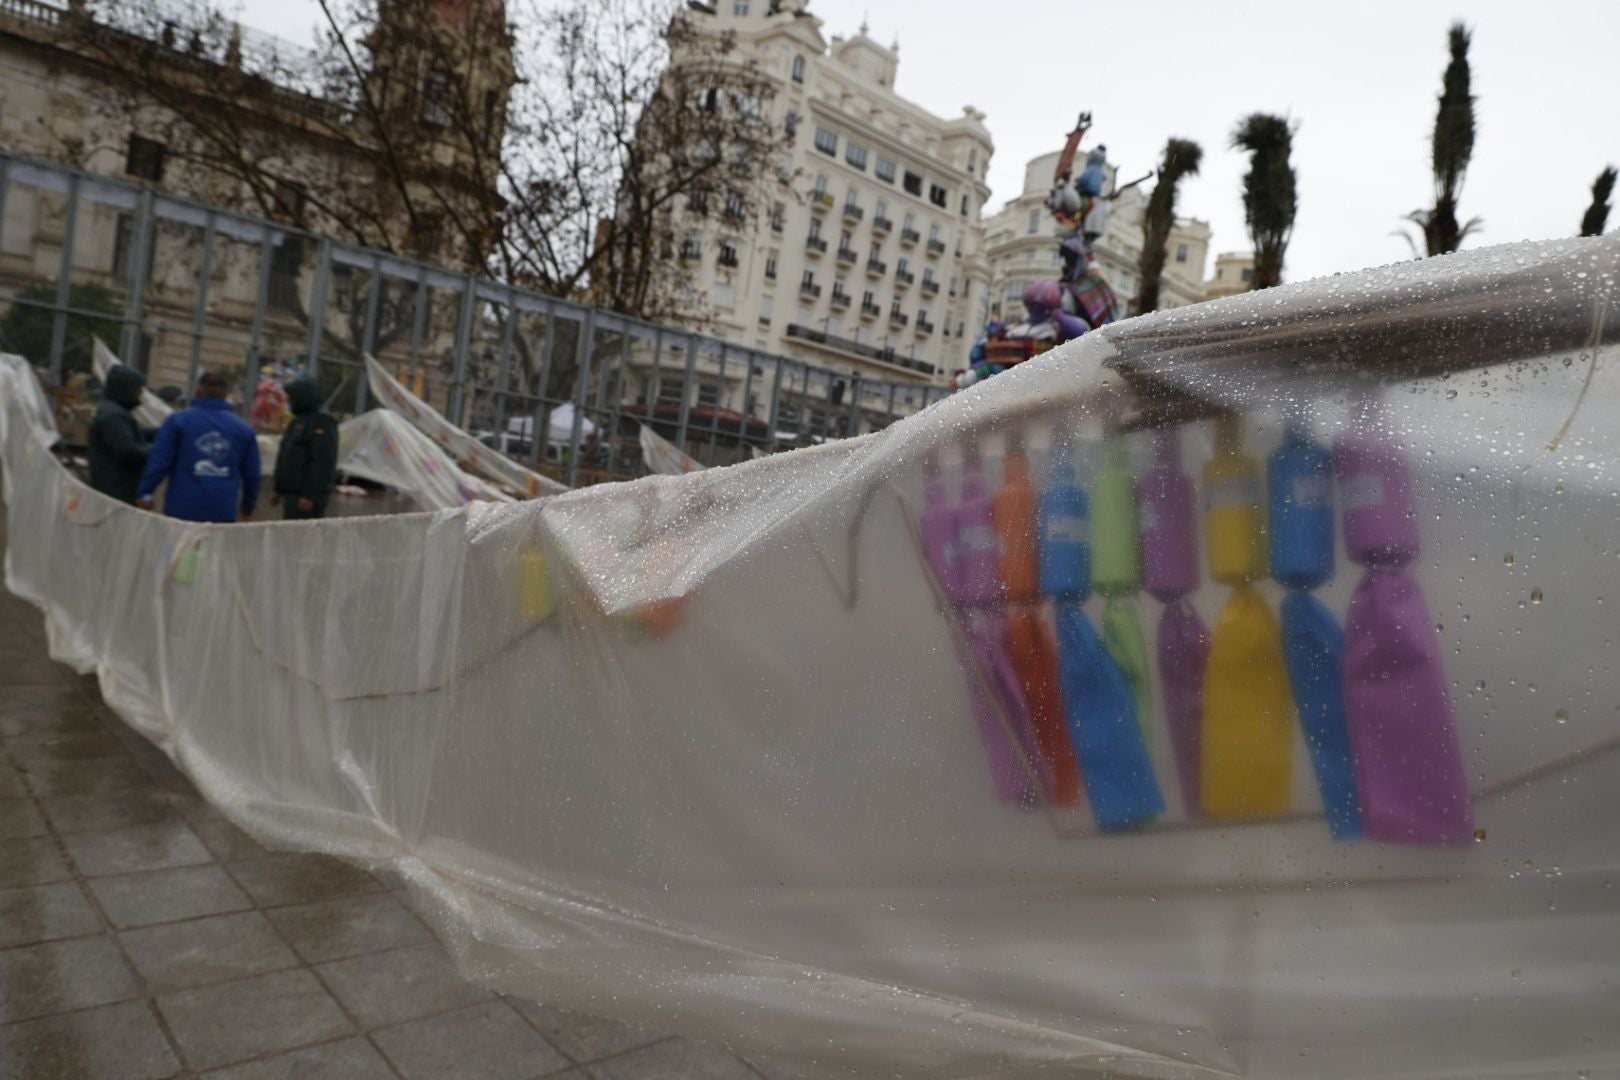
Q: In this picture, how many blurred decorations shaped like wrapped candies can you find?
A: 9